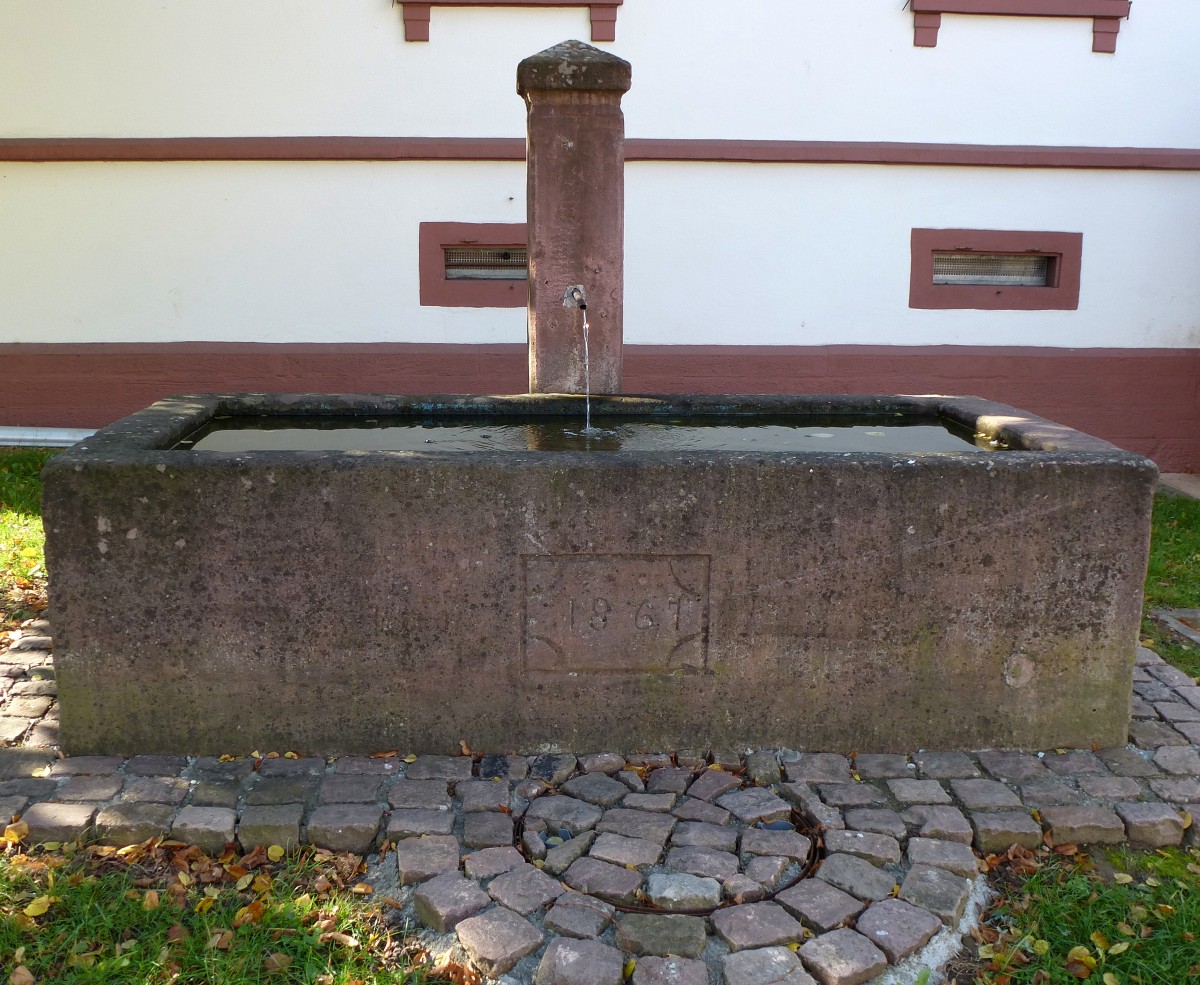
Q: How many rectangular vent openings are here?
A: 2